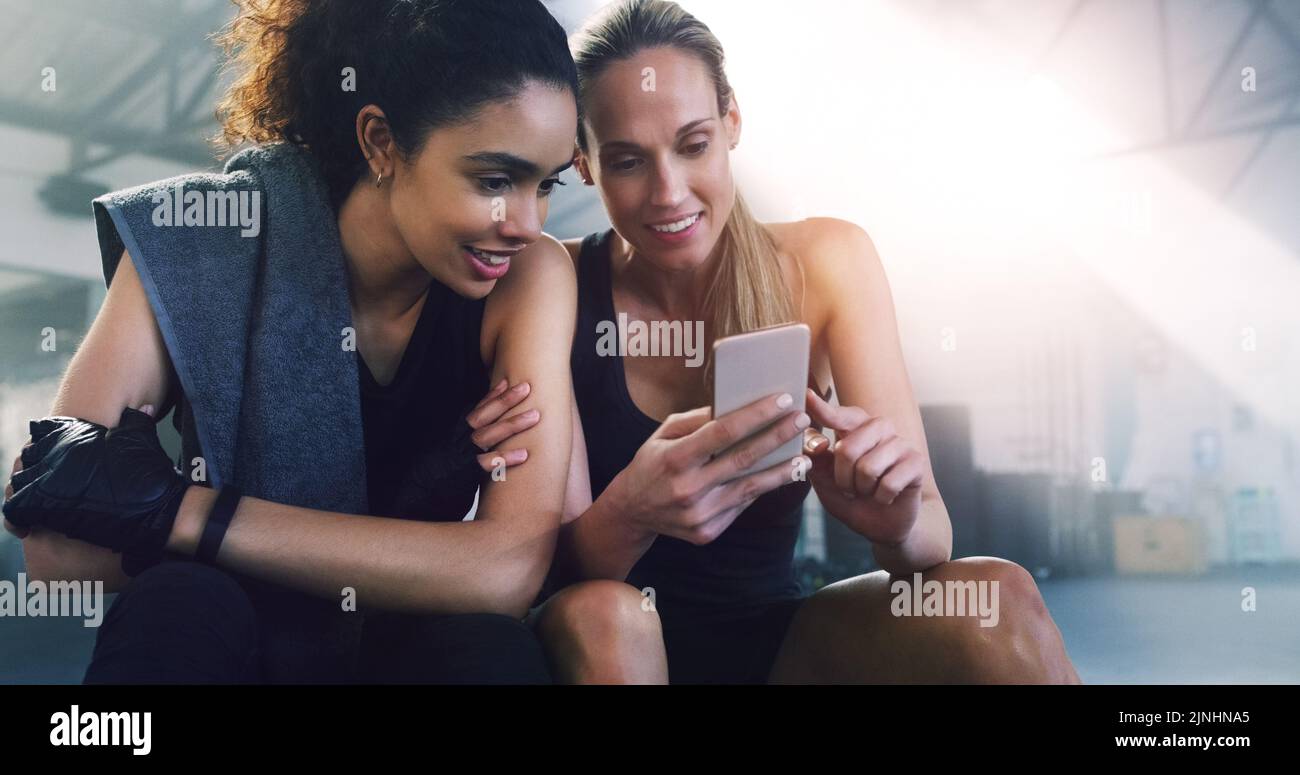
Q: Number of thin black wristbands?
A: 1